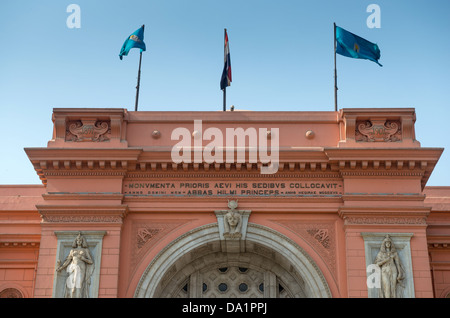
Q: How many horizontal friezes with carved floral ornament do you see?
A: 2